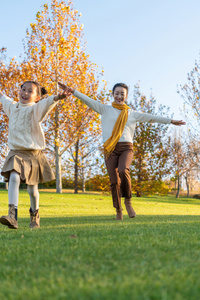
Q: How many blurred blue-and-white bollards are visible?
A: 0